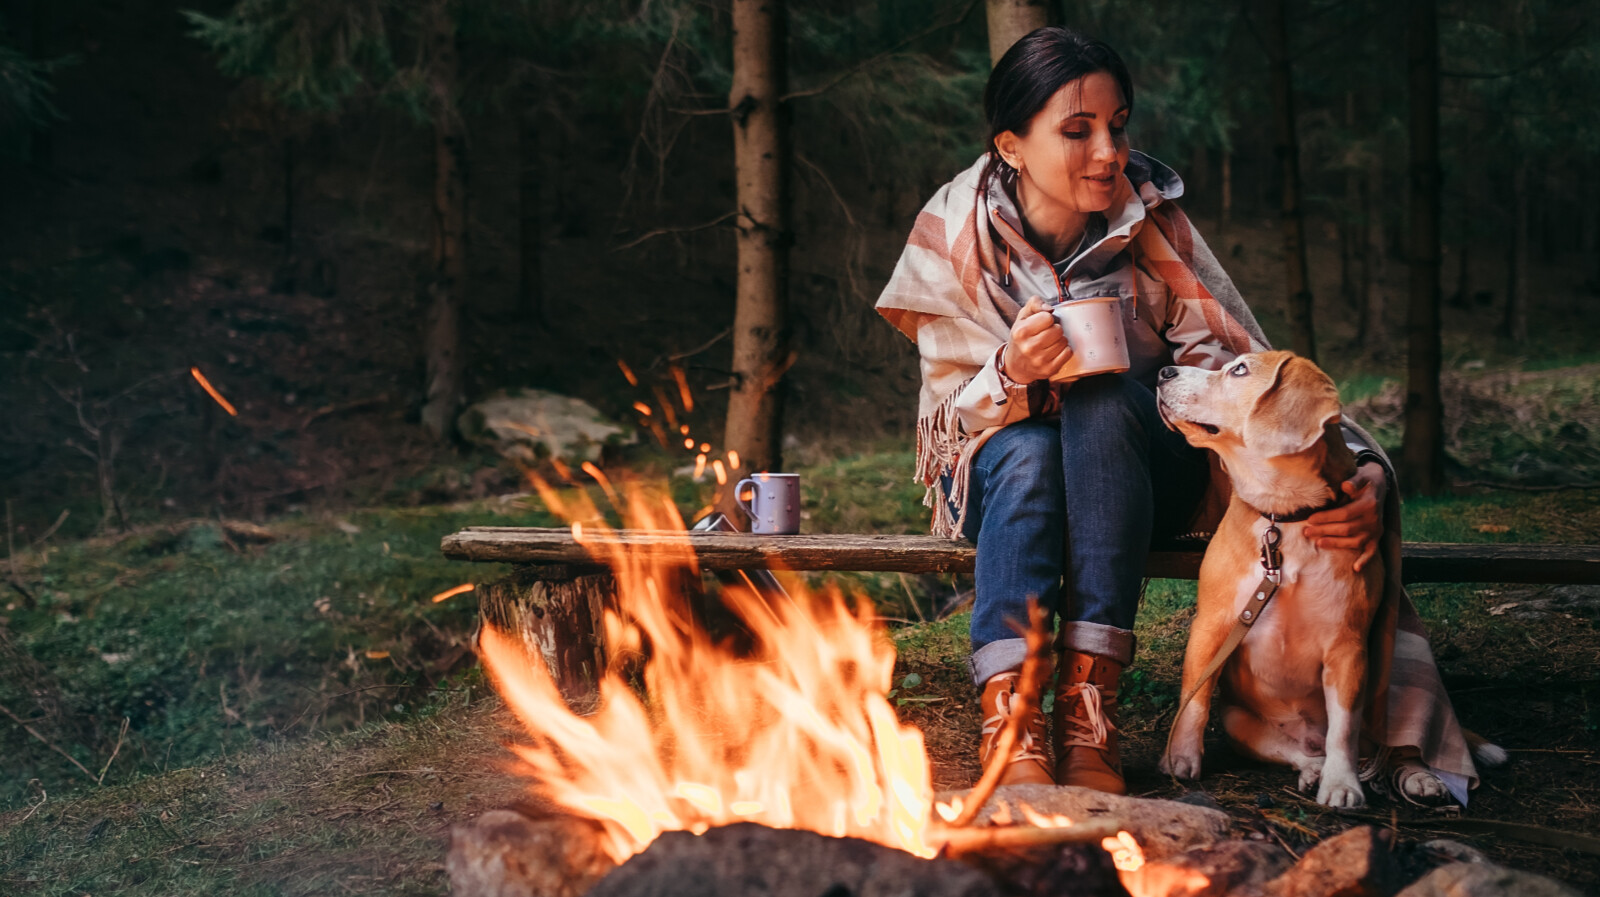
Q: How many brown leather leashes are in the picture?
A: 1